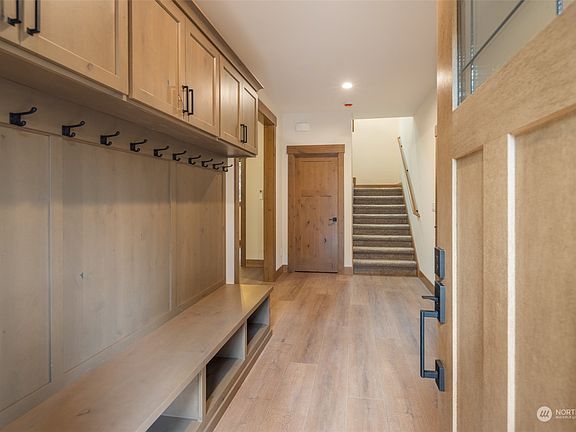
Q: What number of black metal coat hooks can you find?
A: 10